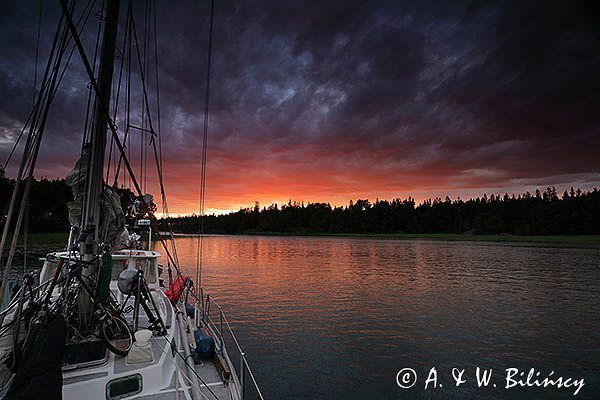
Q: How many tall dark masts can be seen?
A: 1